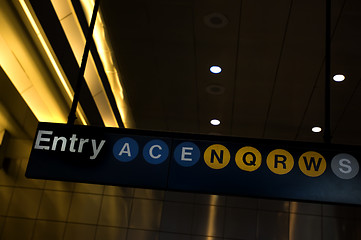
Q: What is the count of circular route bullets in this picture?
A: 8